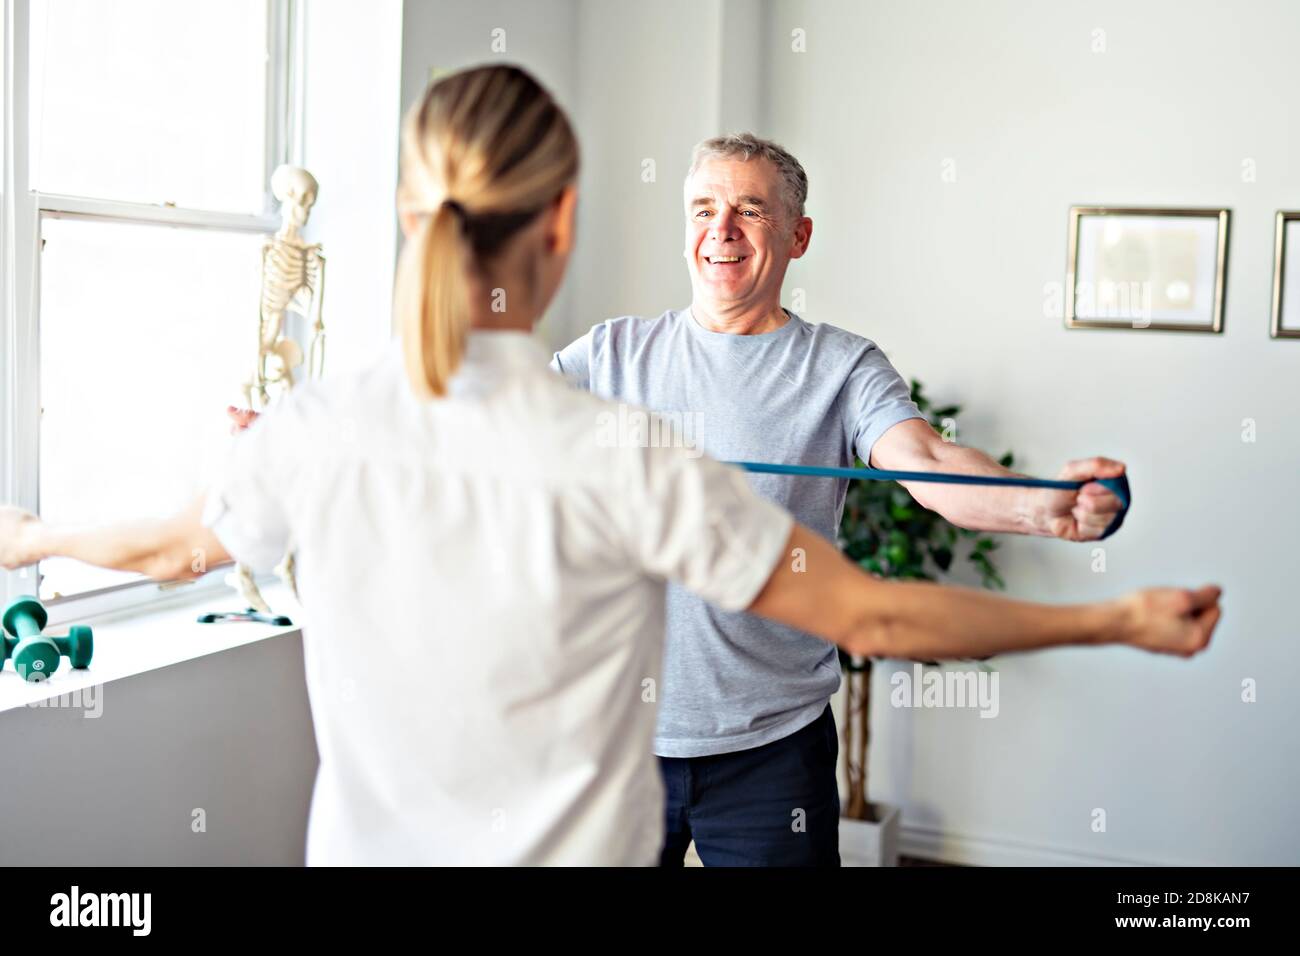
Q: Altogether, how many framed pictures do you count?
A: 2